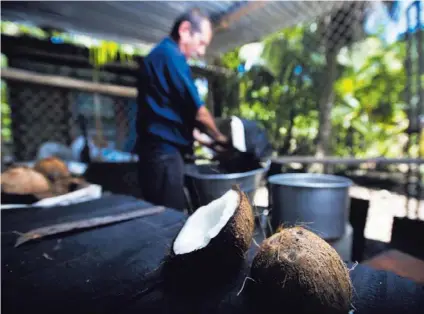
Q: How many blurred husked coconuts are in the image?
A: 2